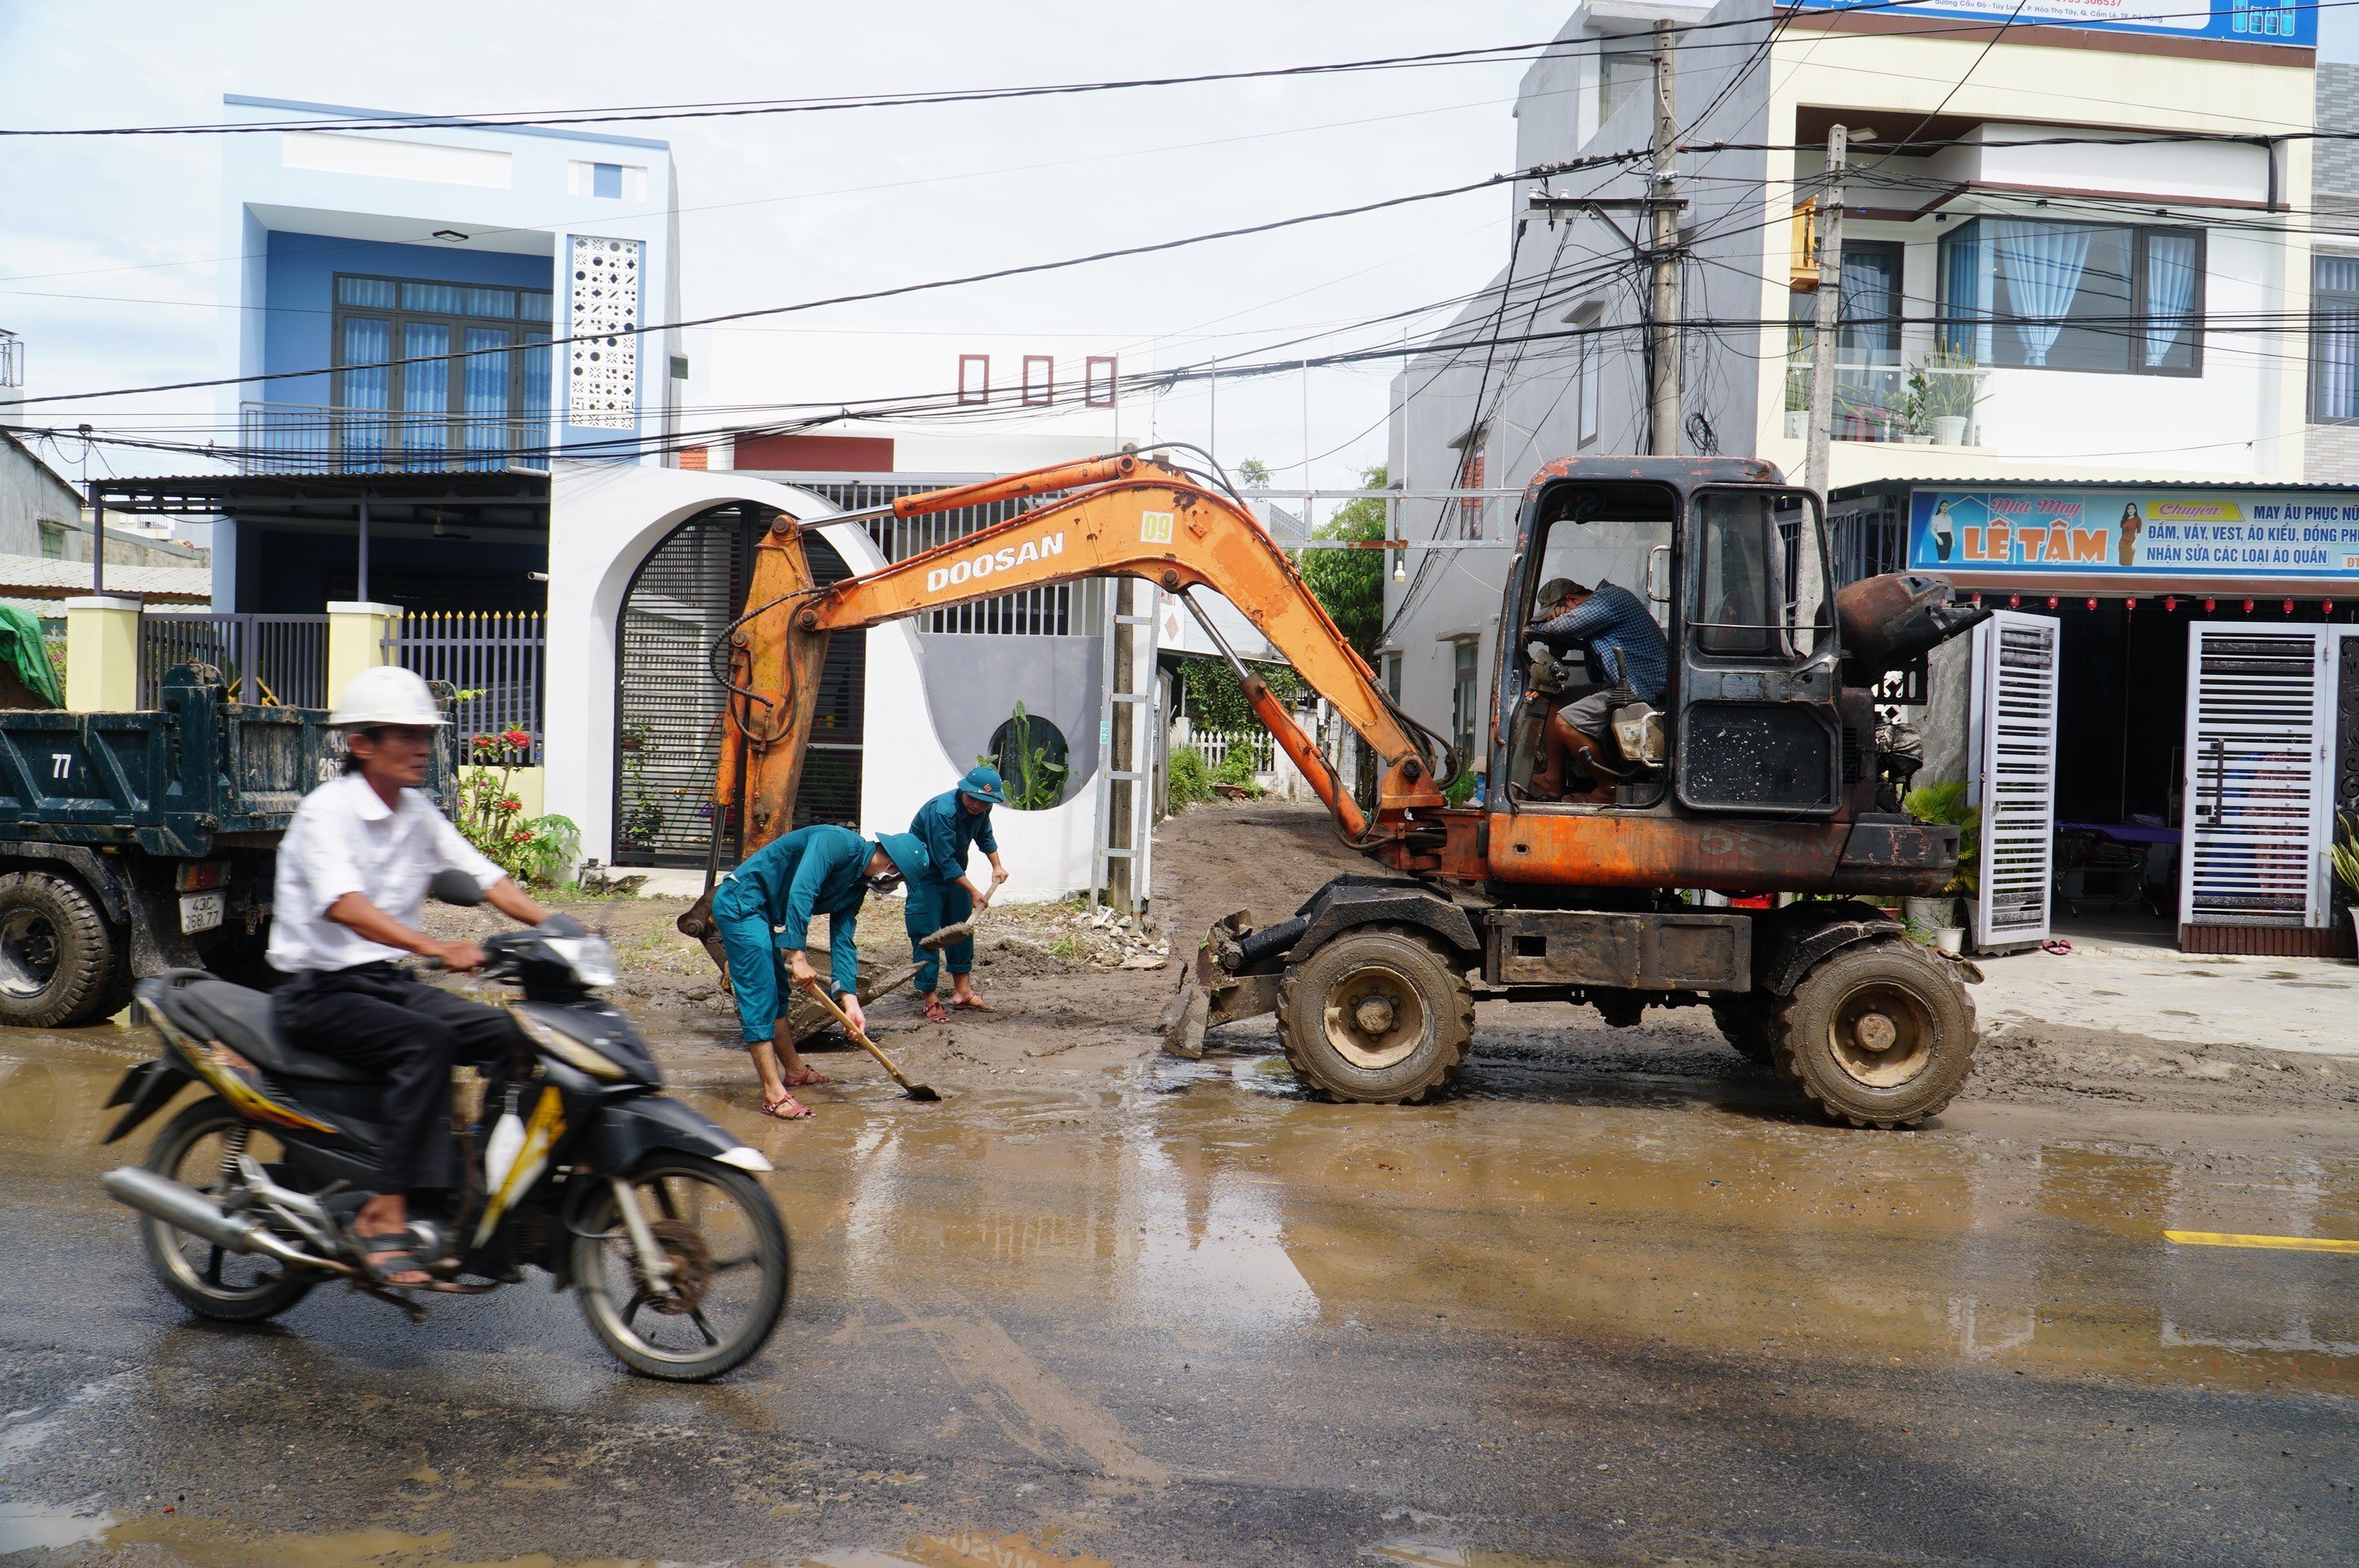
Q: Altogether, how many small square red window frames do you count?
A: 3